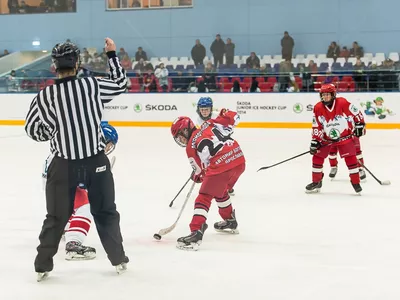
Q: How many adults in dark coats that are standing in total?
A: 4